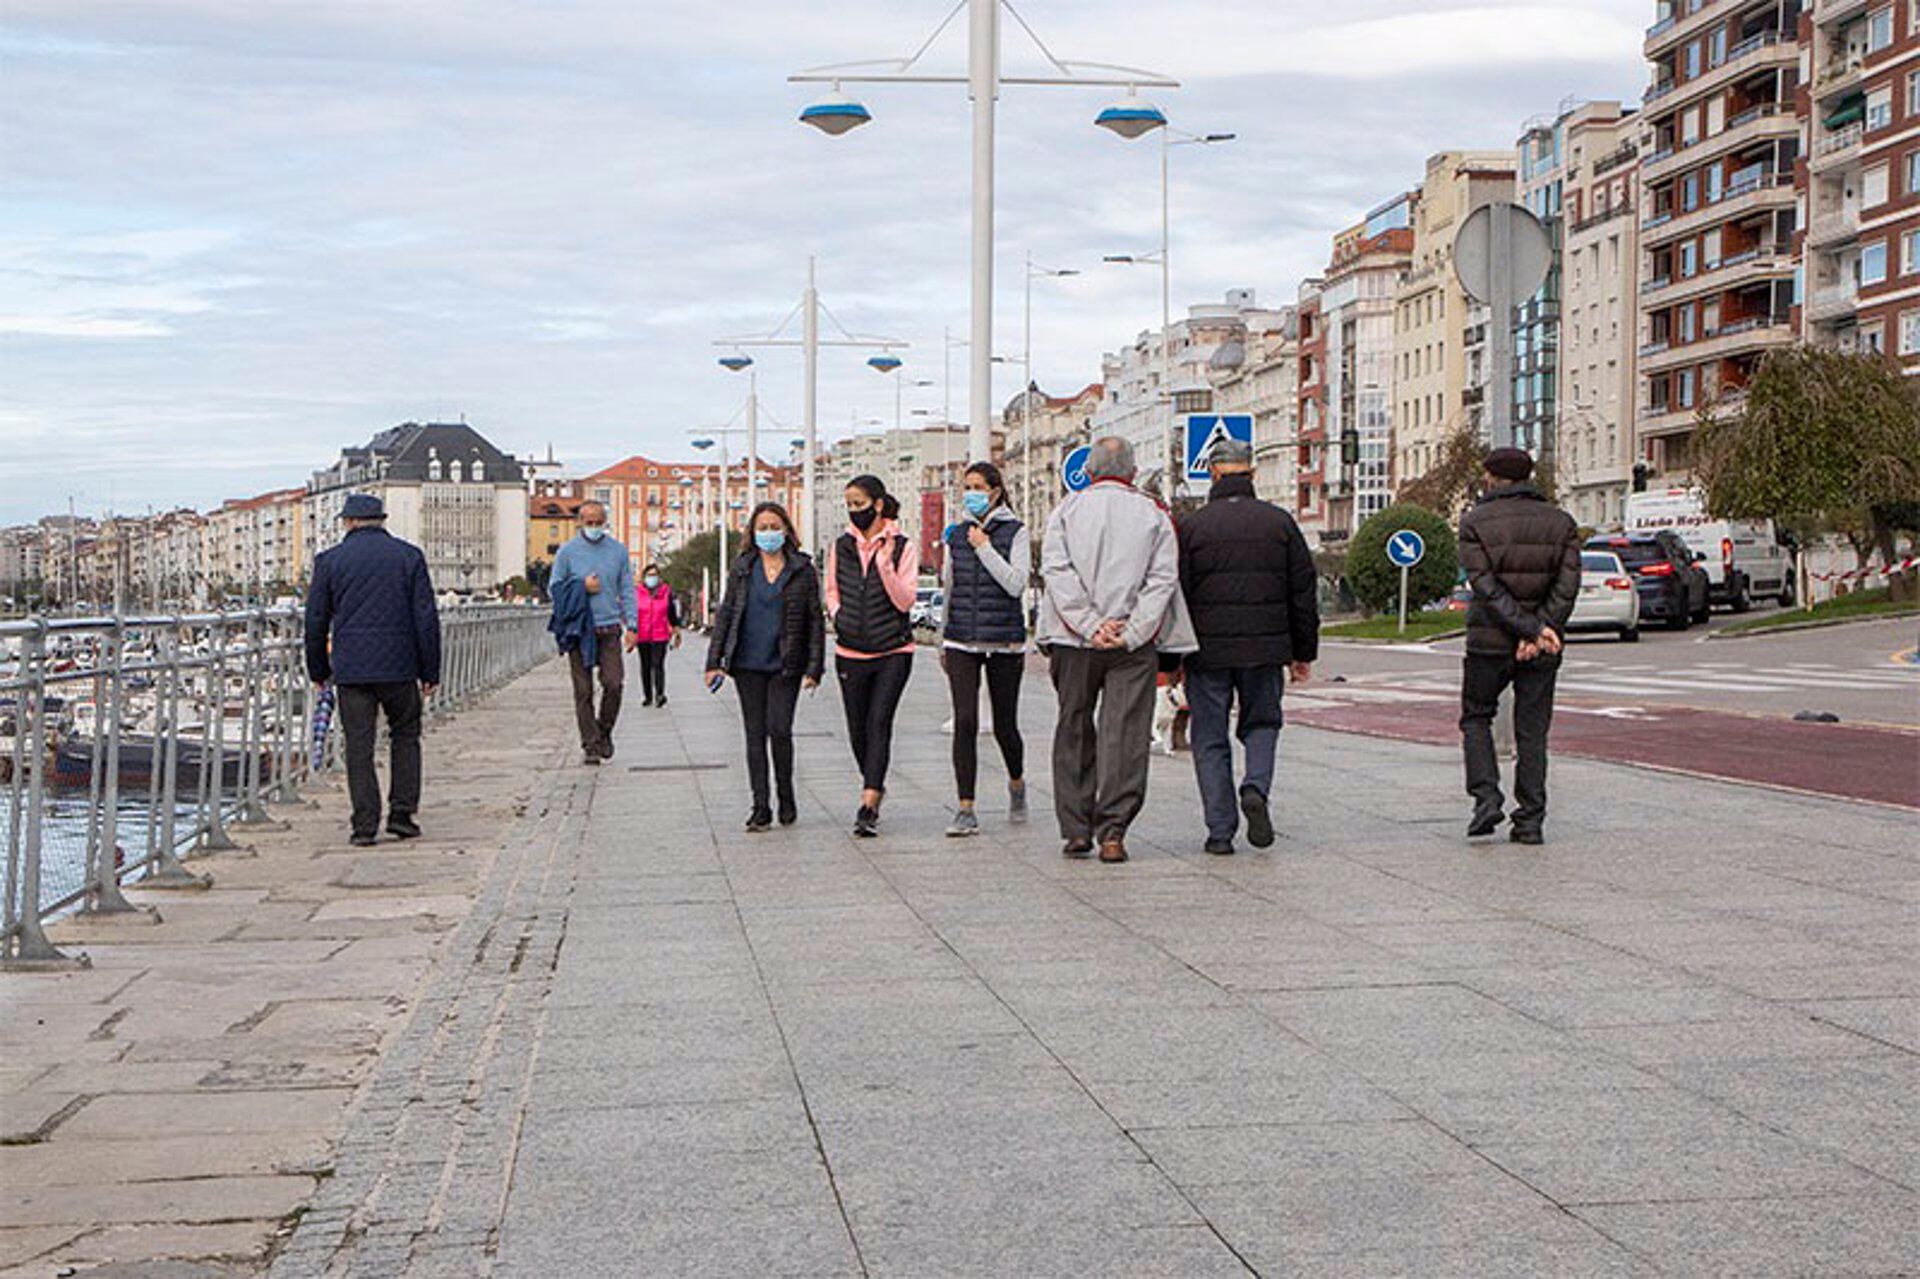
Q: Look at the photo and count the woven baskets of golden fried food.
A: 0